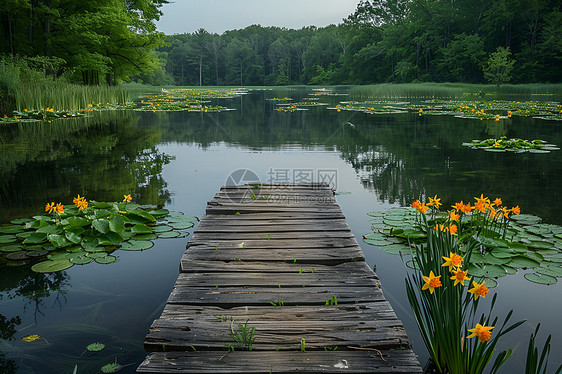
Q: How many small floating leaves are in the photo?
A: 3